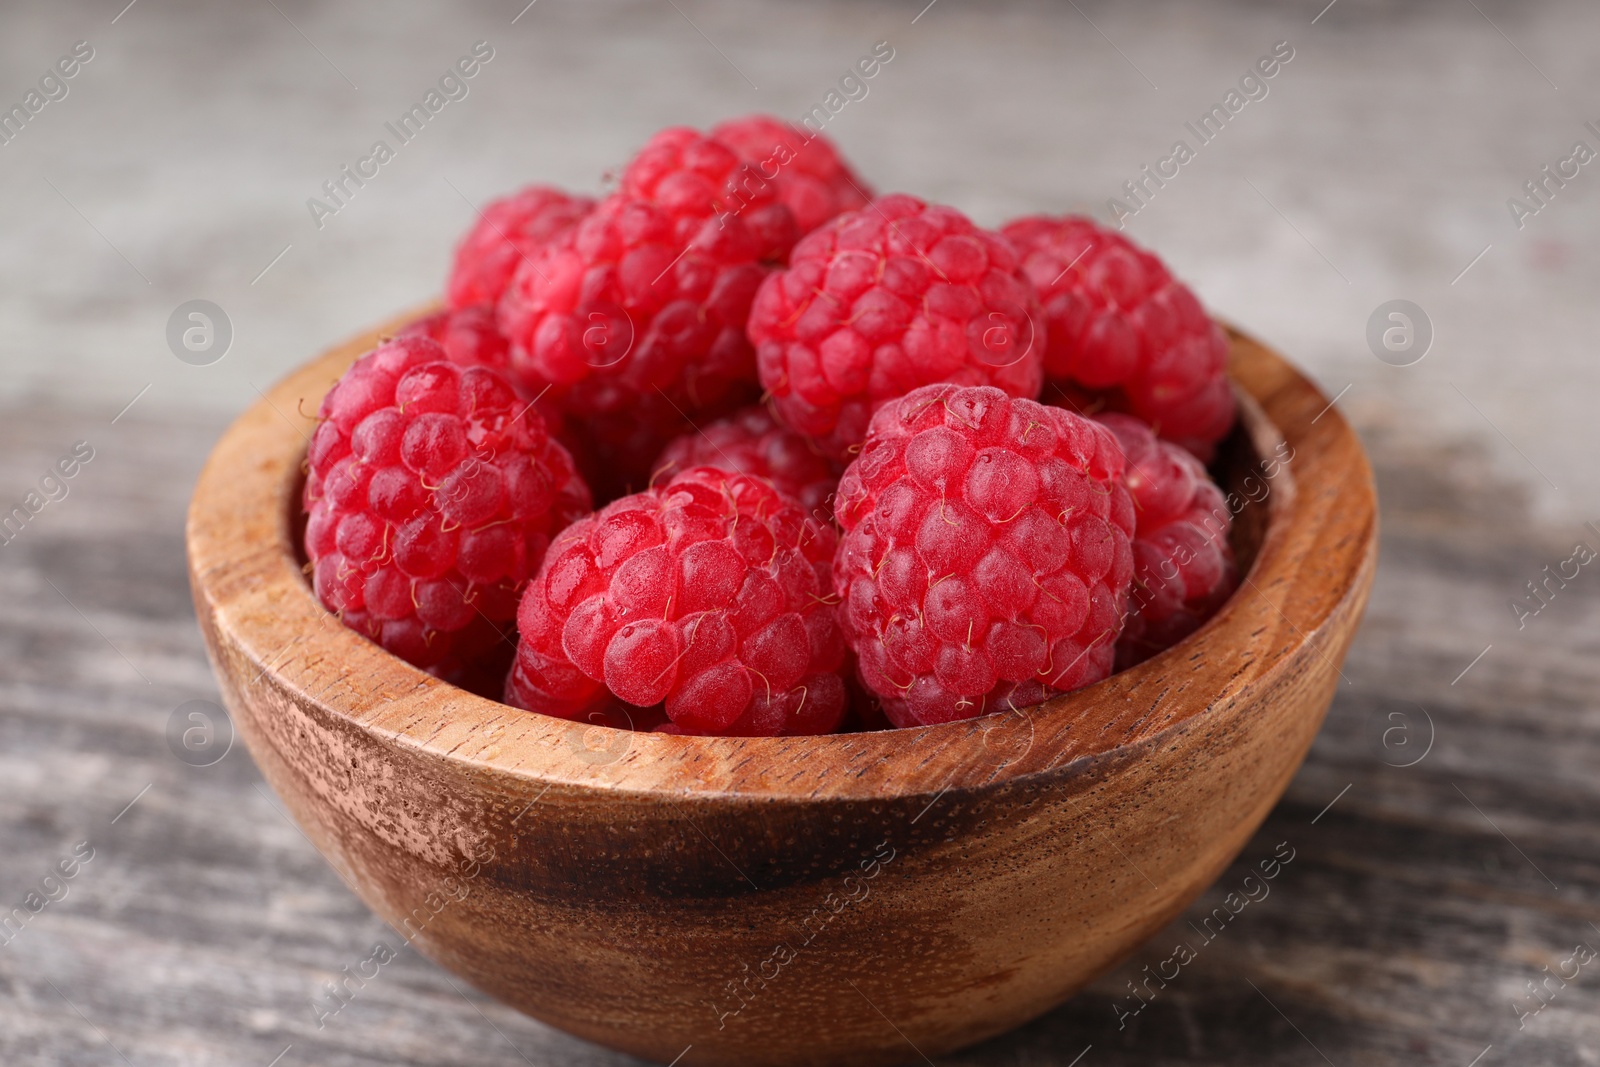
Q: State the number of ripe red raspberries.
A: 11